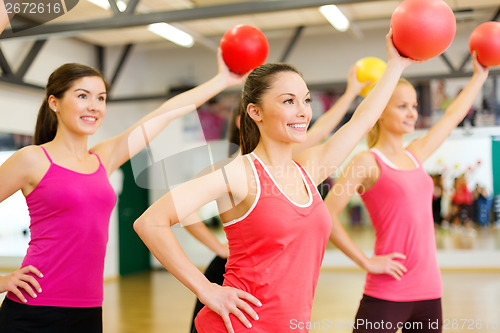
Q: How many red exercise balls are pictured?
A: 3